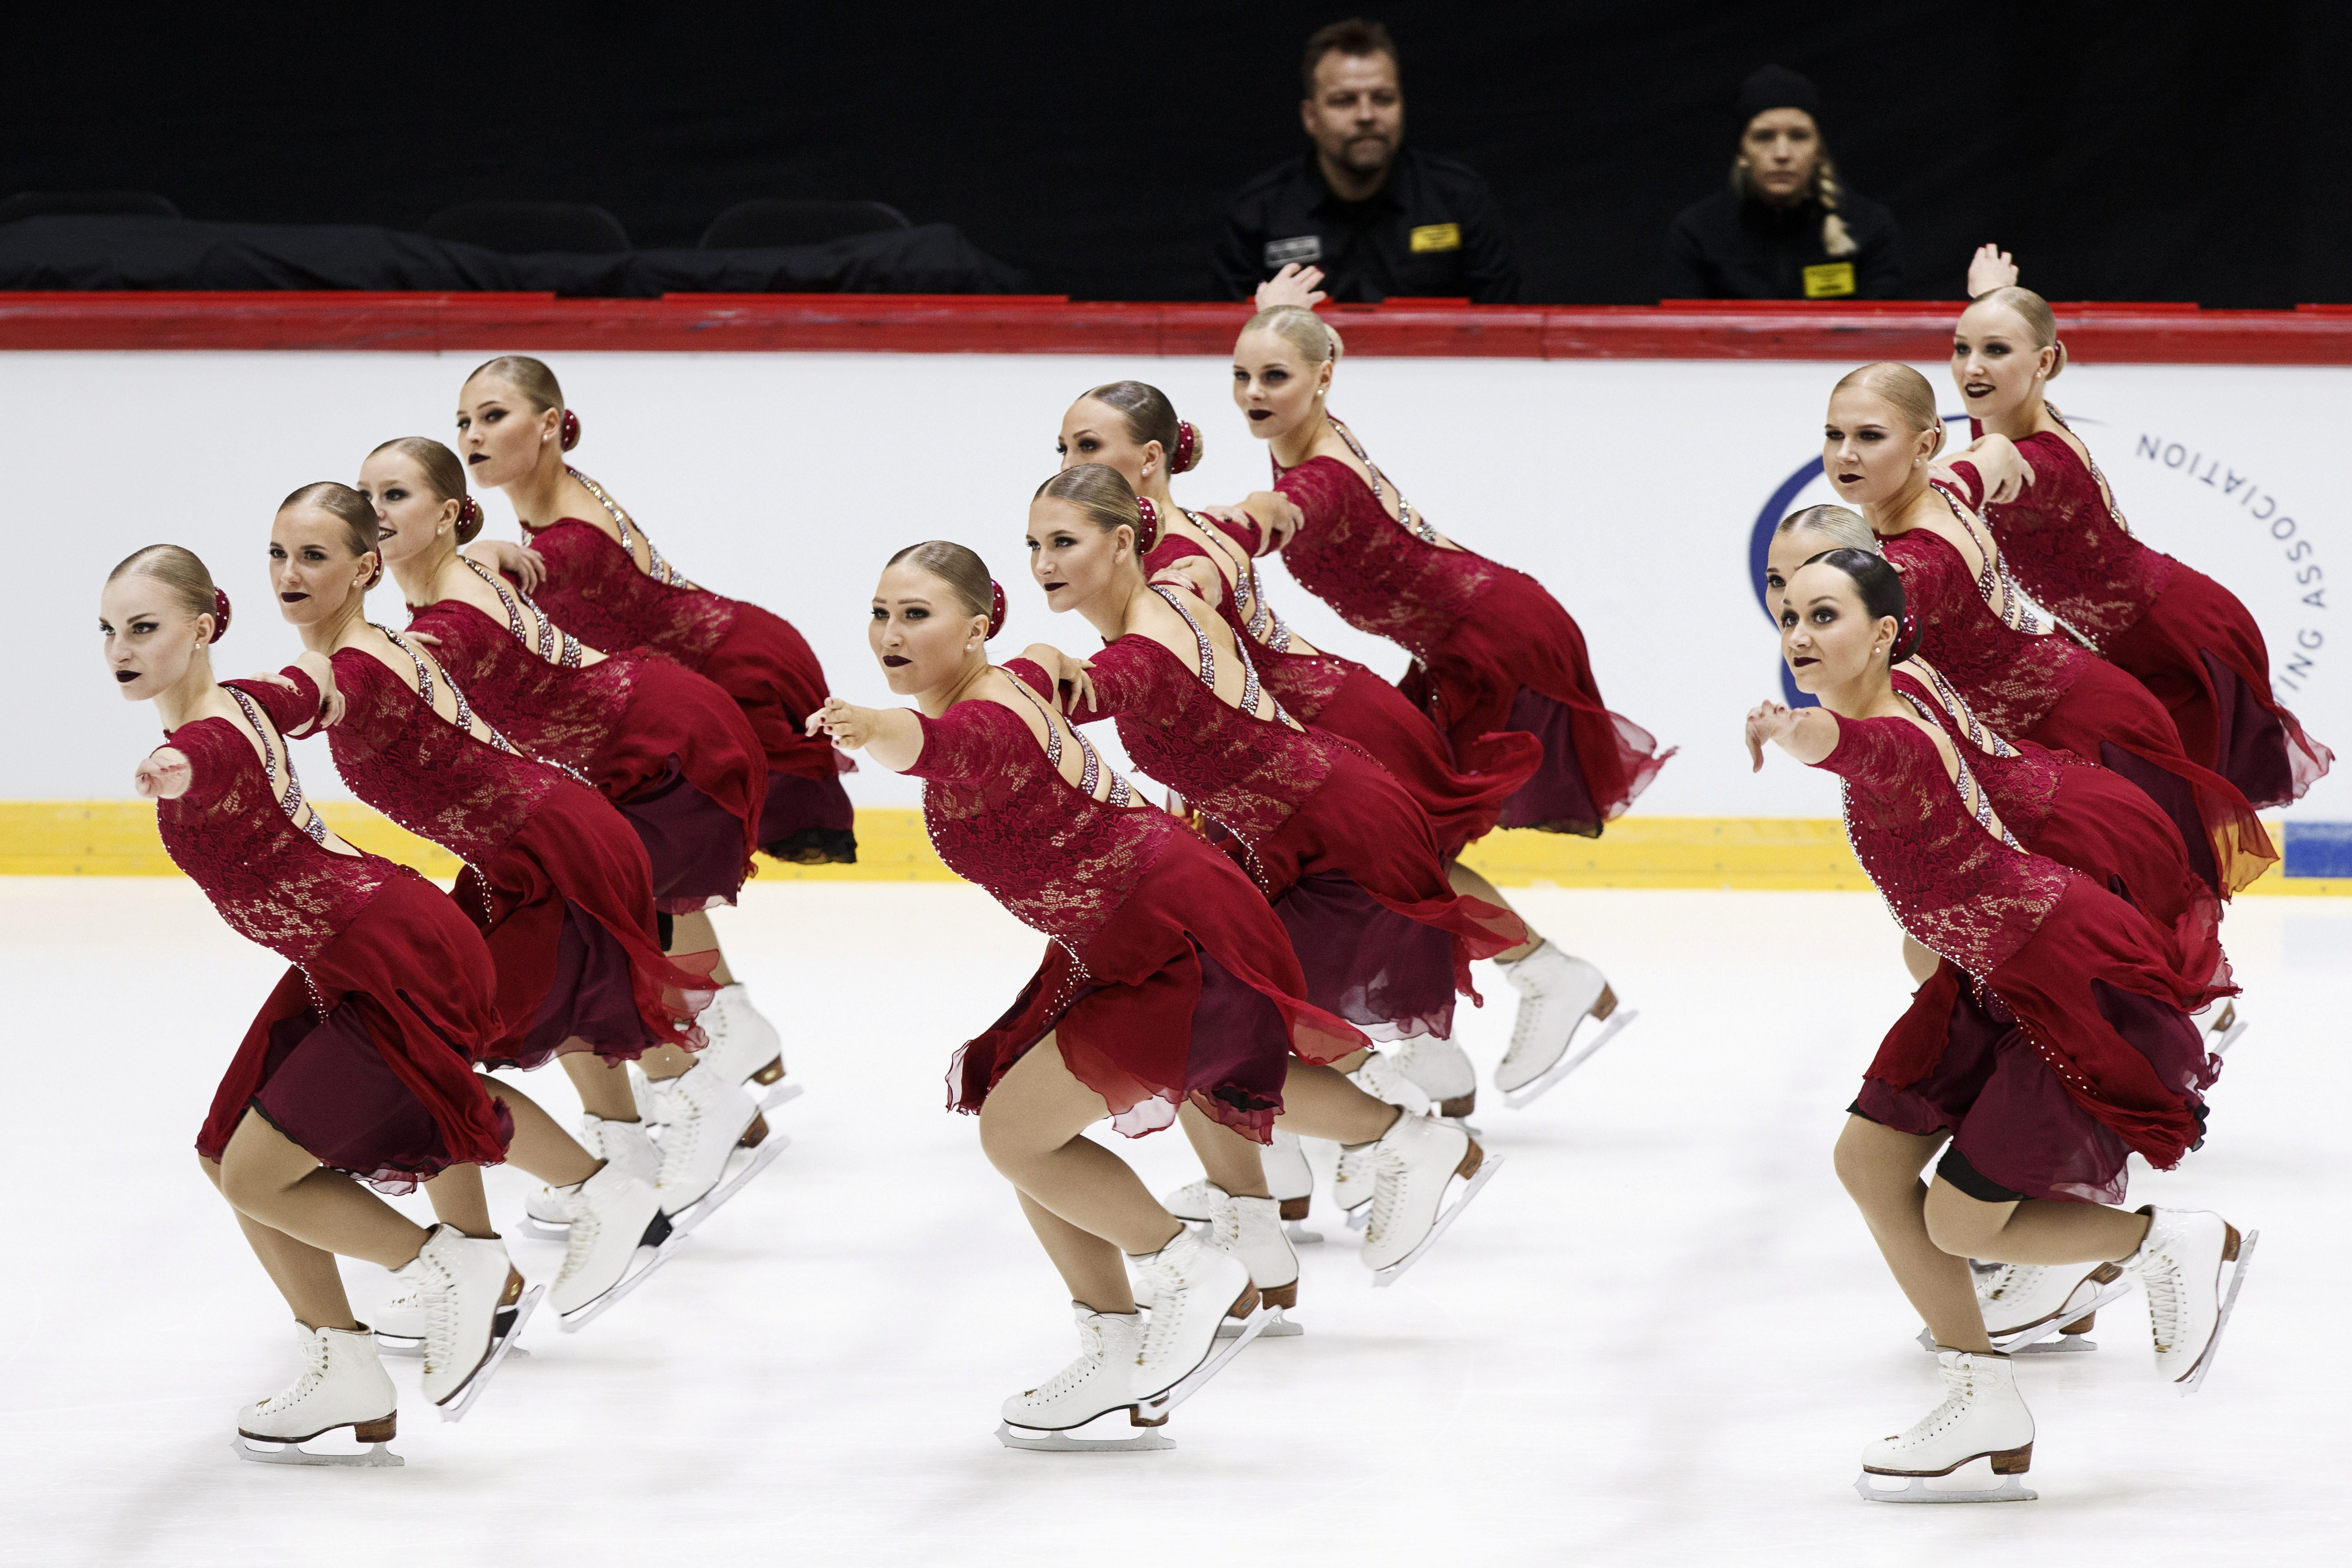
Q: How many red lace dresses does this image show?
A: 12